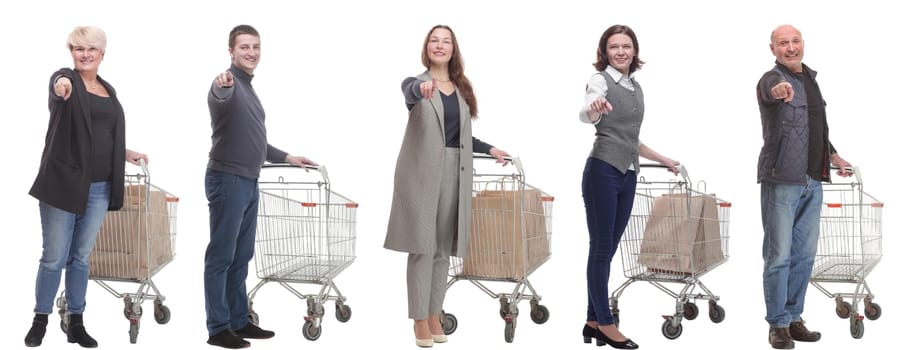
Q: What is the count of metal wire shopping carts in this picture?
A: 5